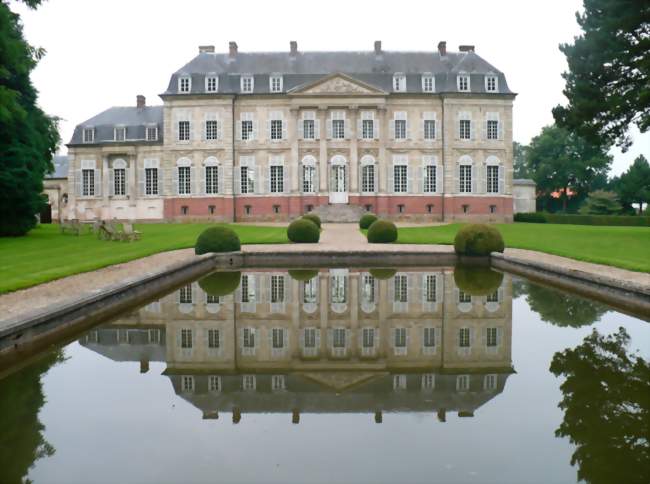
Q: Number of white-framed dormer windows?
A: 11